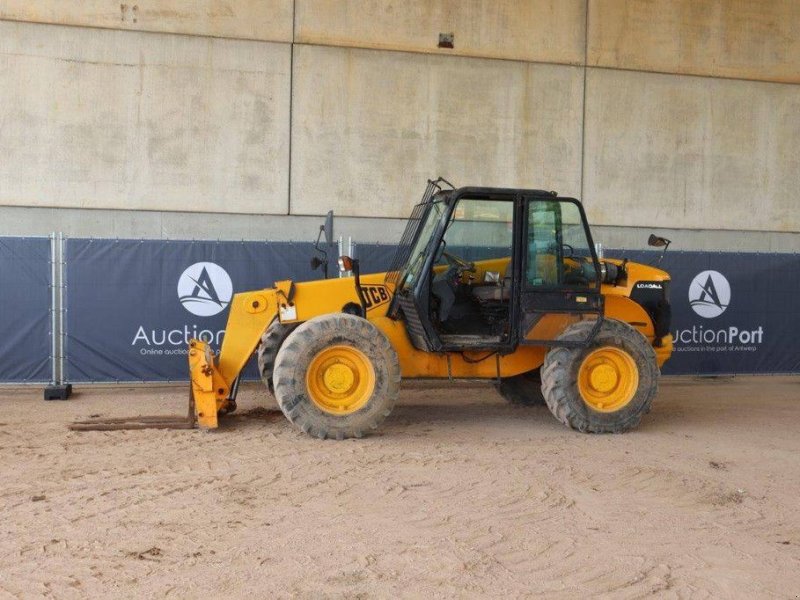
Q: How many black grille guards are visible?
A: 1